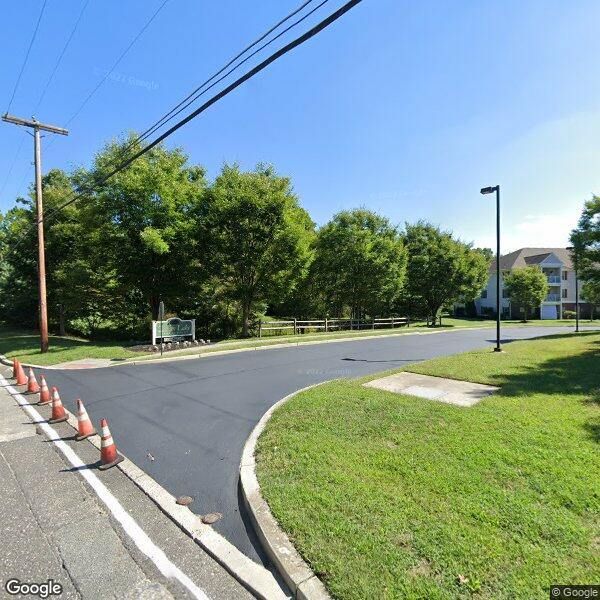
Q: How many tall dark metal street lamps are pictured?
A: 2